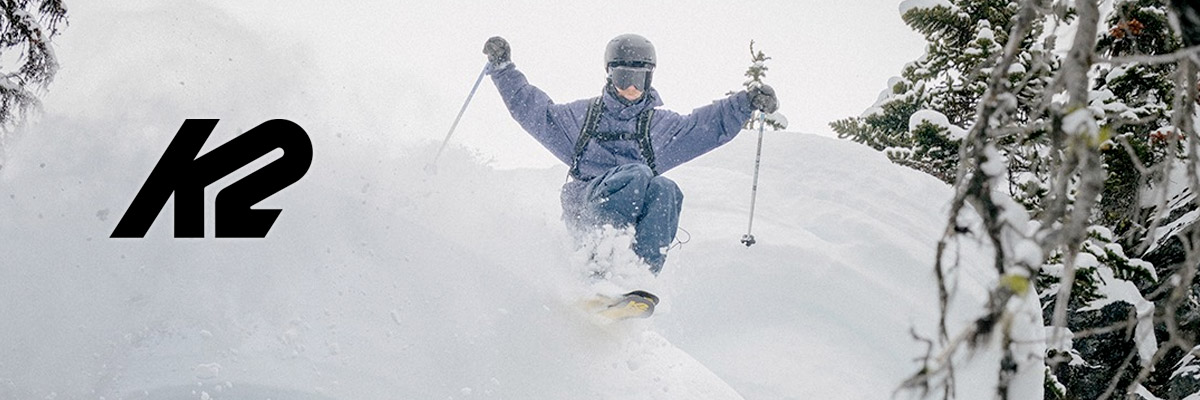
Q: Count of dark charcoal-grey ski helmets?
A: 1